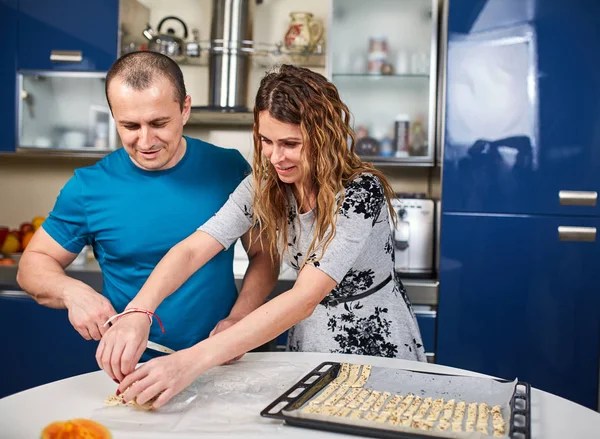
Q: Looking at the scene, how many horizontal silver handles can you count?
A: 3